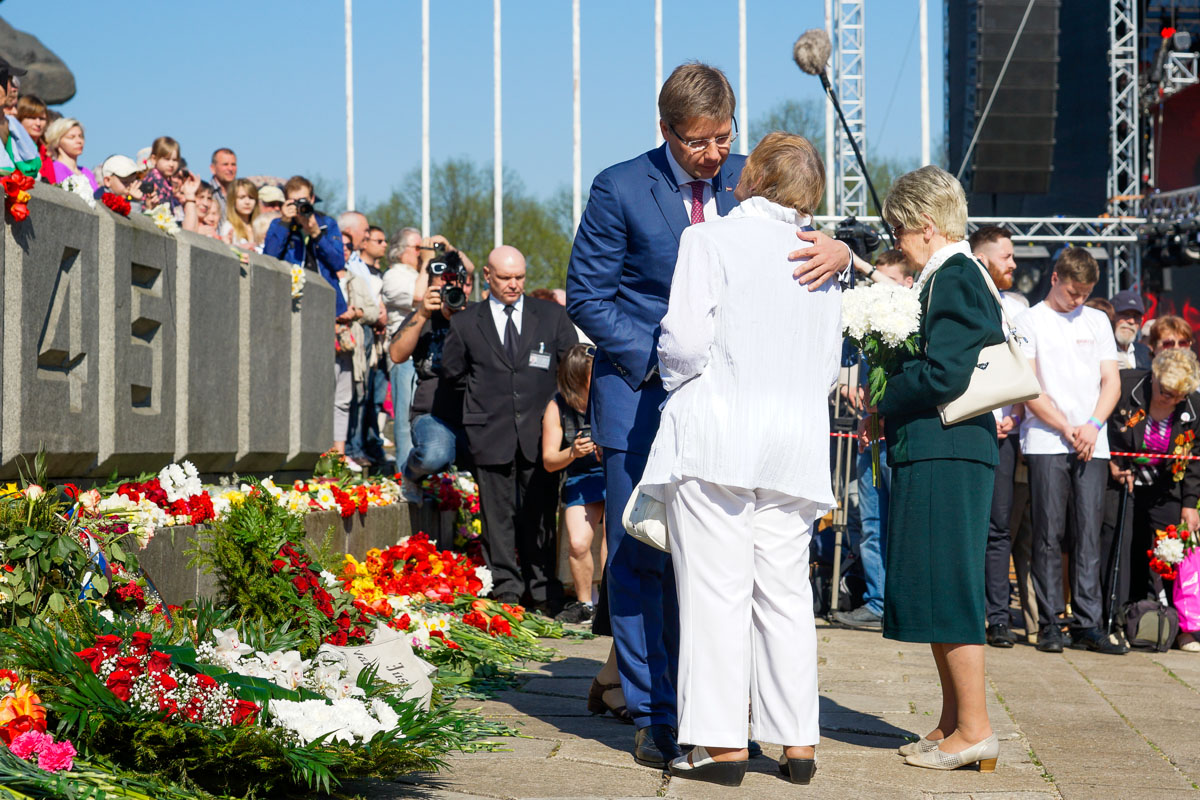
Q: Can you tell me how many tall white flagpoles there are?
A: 8